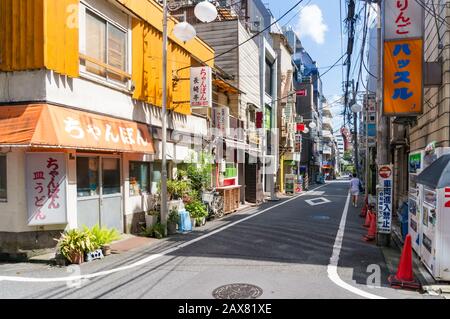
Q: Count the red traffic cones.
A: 4